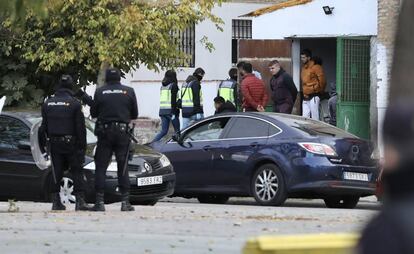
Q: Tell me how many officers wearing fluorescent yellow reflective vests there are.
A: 3